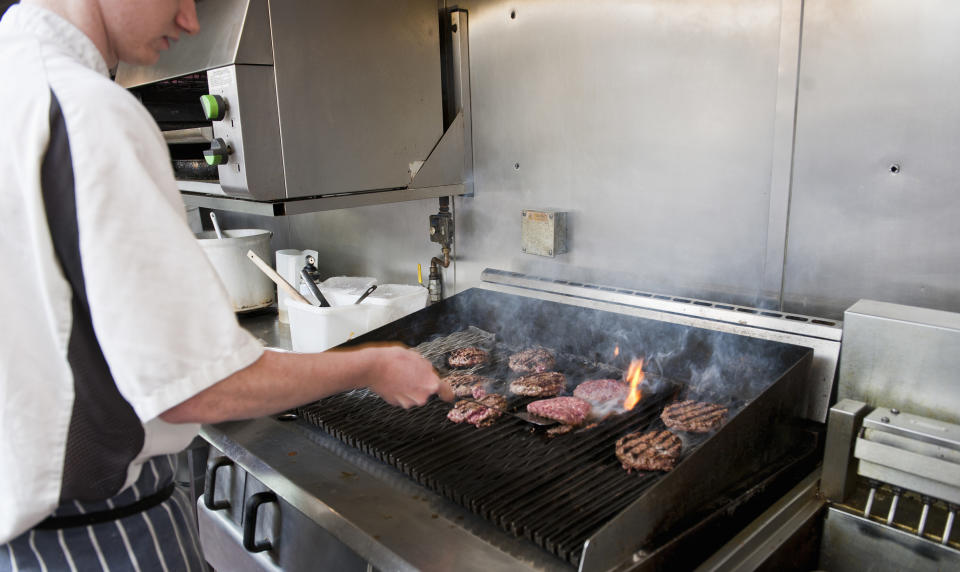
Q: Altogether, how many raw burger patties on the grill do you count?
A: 2